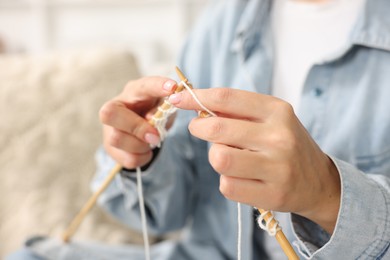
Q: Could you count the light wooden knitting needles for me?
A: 2